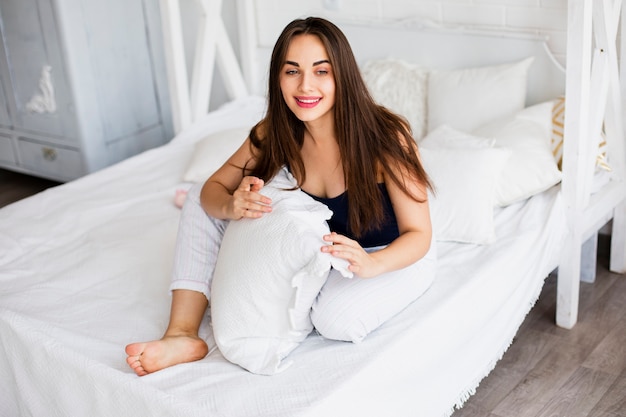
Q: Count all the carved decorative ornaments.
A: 1